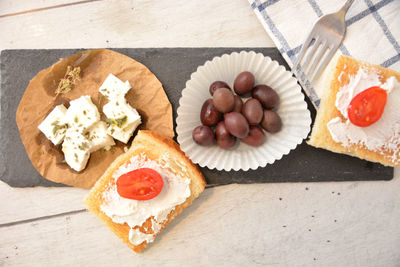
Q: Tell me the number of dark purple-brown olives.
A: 12